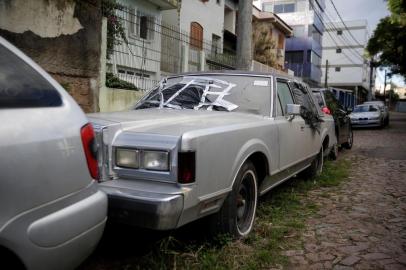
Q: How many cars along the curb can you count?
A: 5